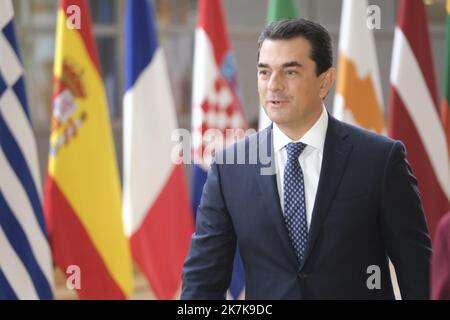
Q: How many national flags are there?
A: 8